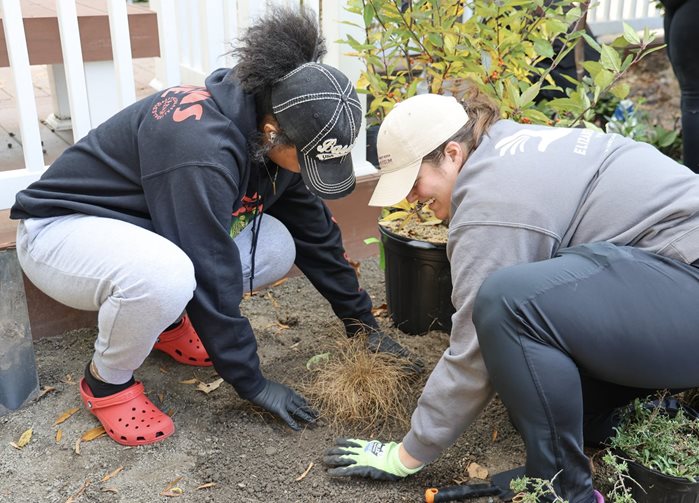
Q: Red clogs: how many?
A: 2